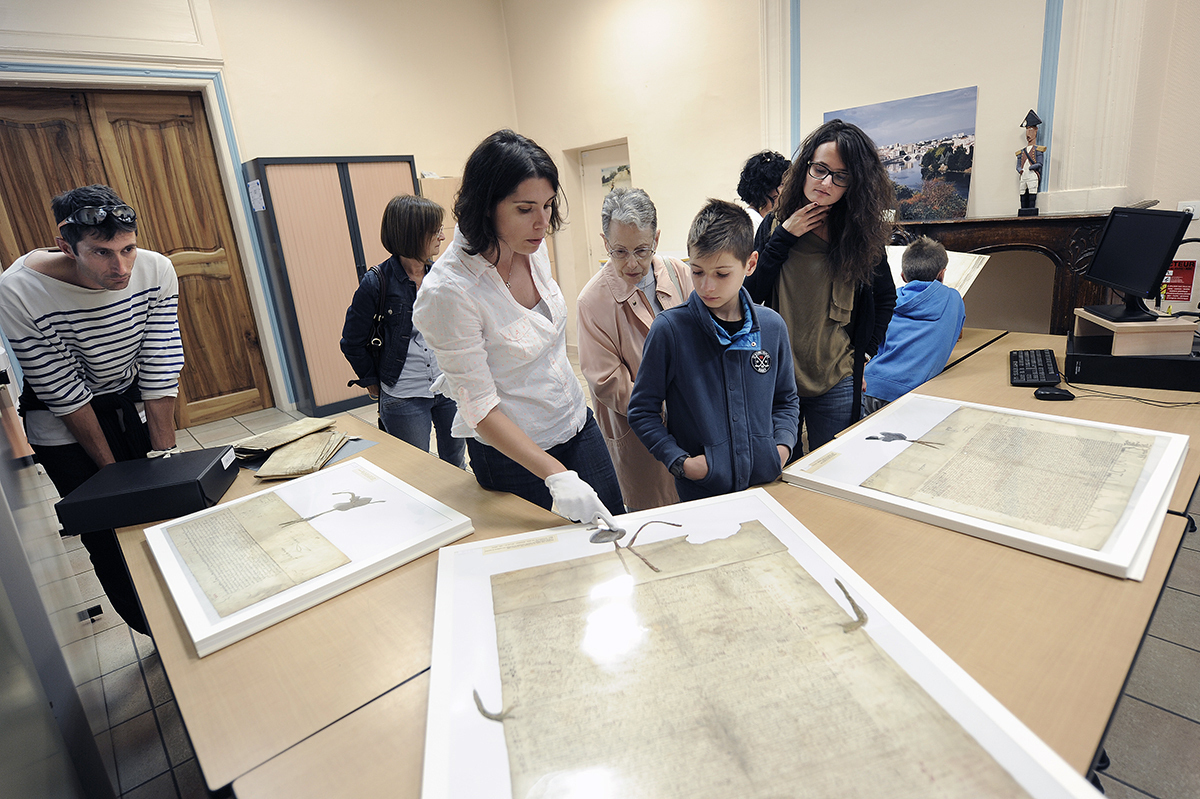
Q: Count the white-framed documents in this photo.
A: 3